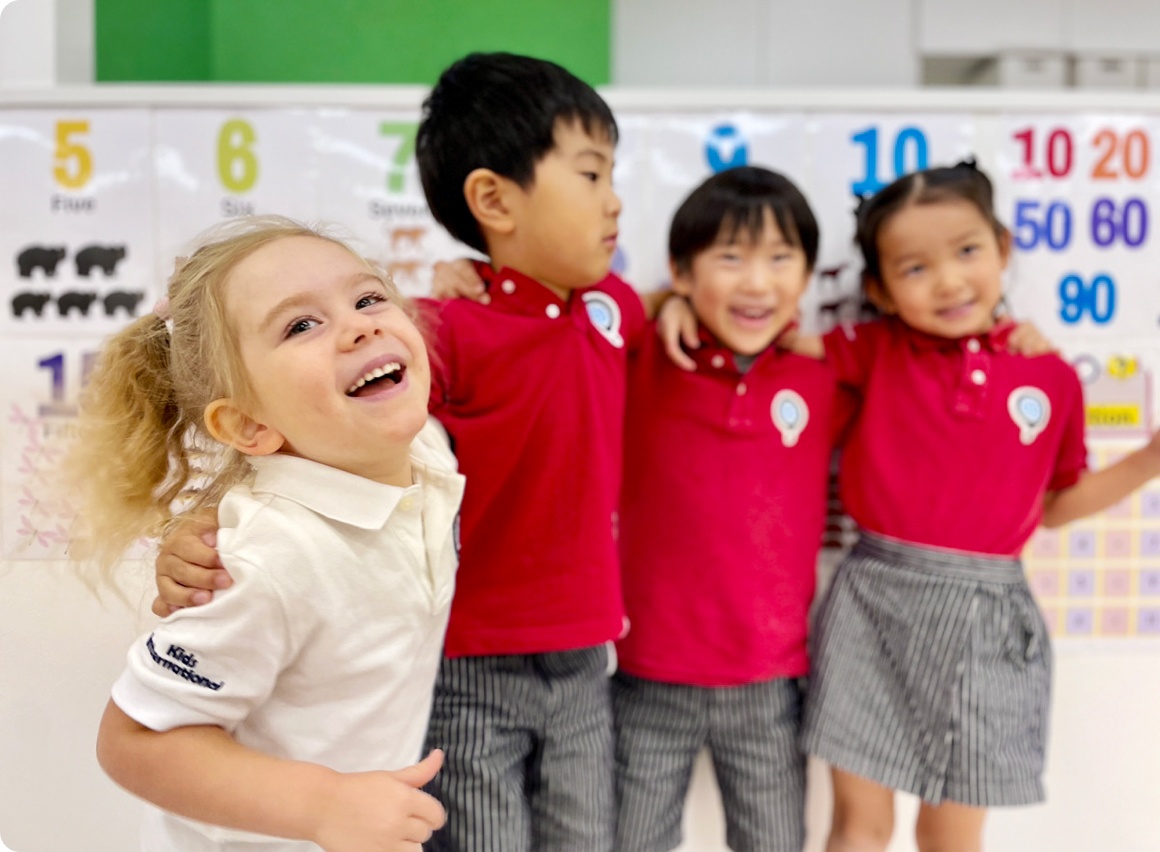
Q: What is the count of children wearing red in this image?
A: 3